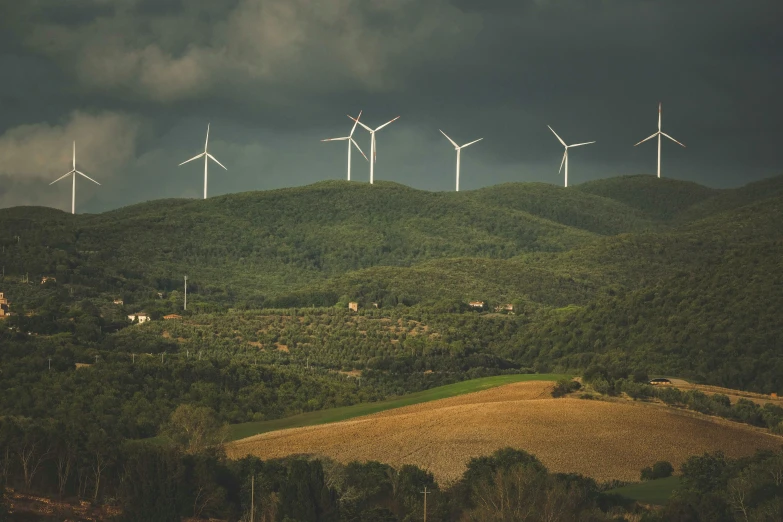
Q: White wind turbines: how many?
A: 7